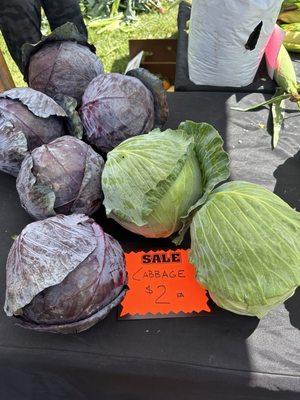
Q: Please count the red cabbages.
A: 5